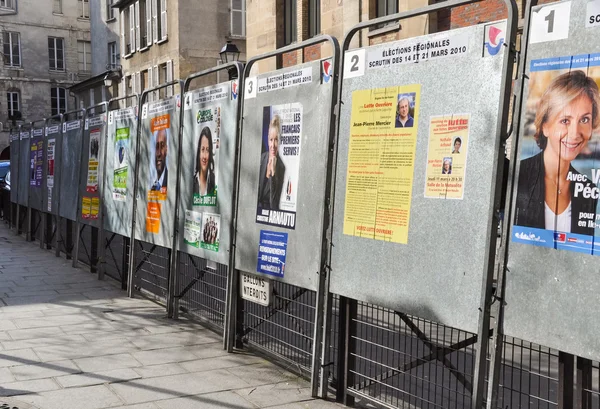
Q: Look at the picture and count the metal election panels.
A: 12